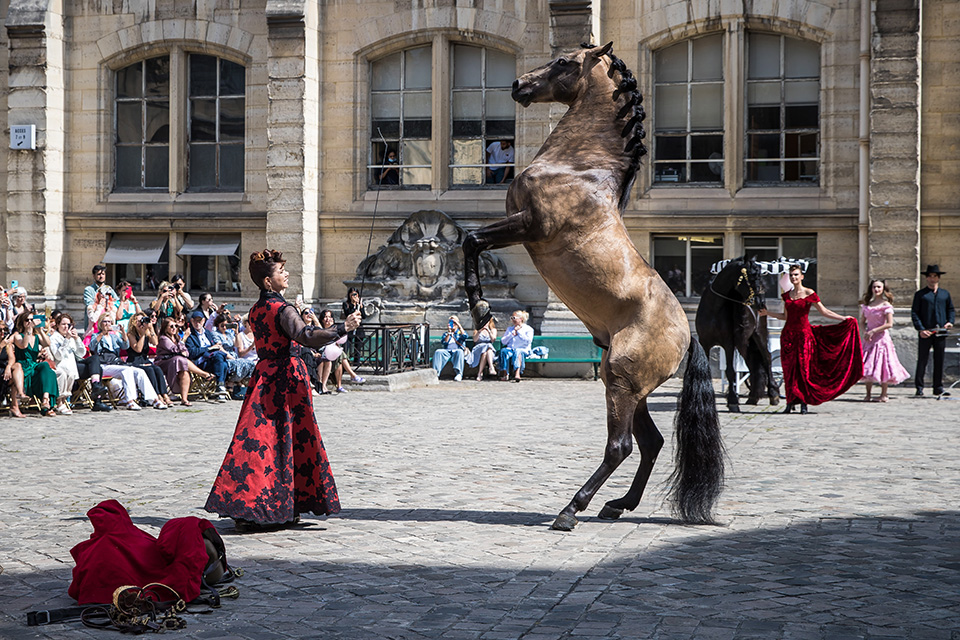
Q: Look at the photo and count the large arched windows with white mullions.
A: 3